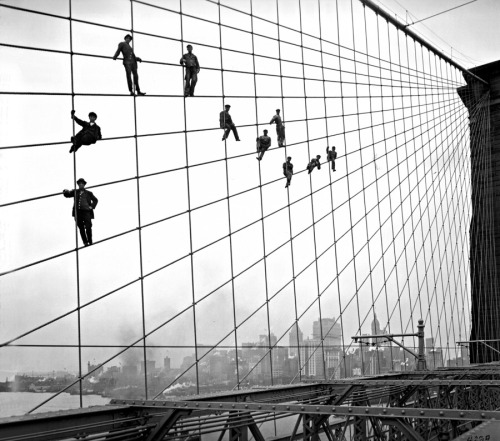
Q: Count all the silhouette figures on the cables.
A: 10